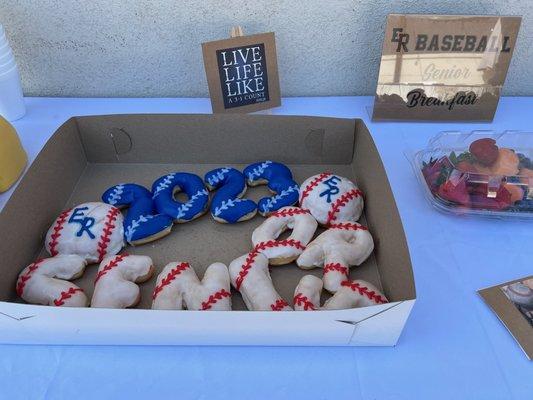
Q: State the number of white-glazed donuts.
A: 9